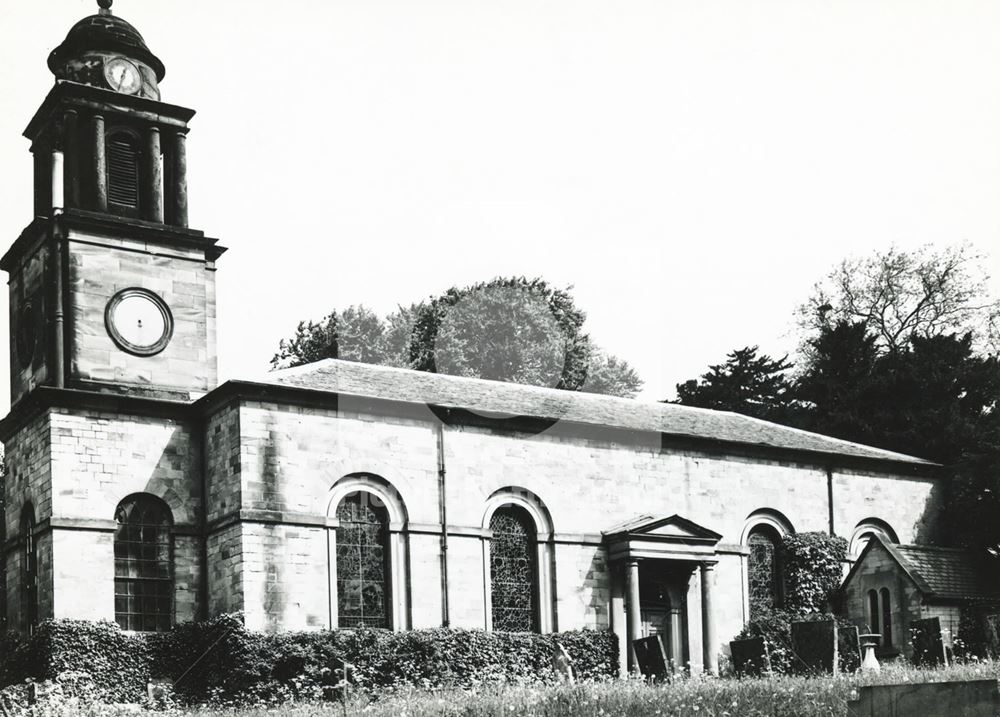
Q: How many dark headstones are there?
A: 5